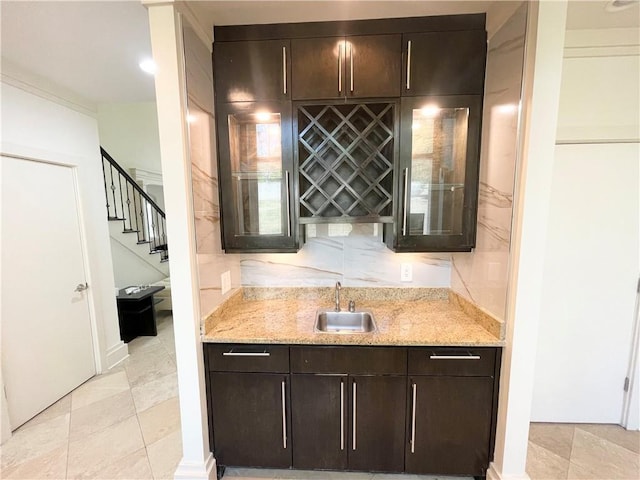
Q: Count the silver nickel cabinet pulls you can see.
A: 12